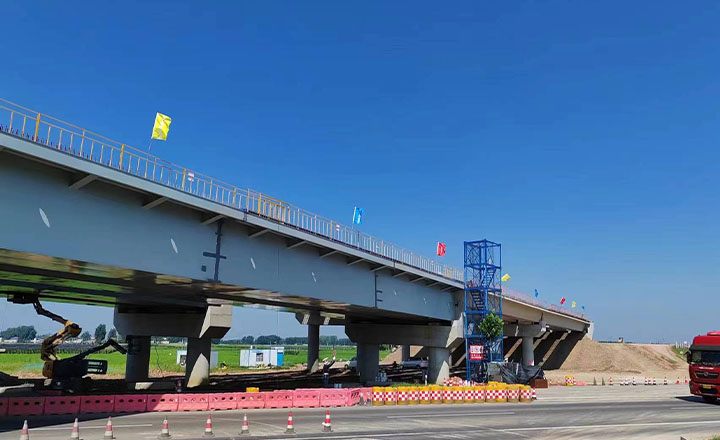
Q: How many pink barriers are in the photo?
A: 13